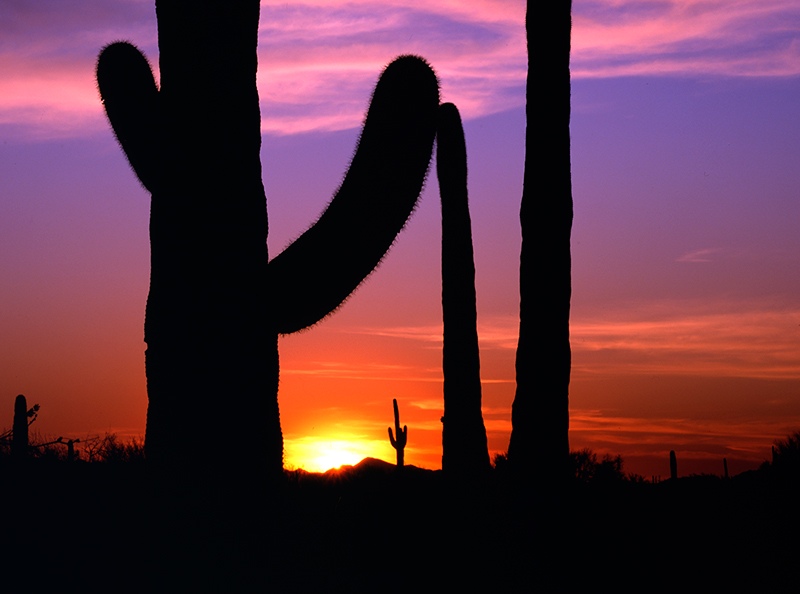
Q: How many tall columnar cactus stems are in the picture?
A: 3